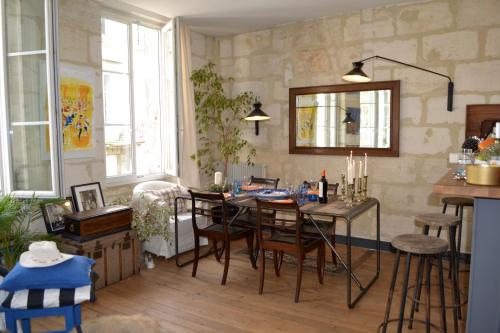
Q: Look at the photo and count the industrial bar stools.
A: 3